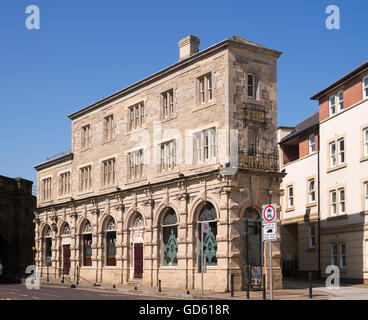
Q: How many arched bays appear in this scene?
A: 8